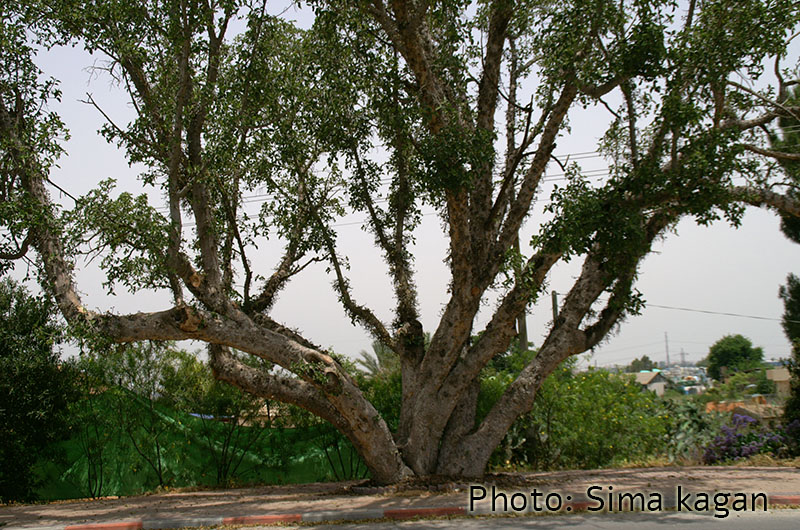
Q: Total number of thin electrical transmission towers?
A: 2